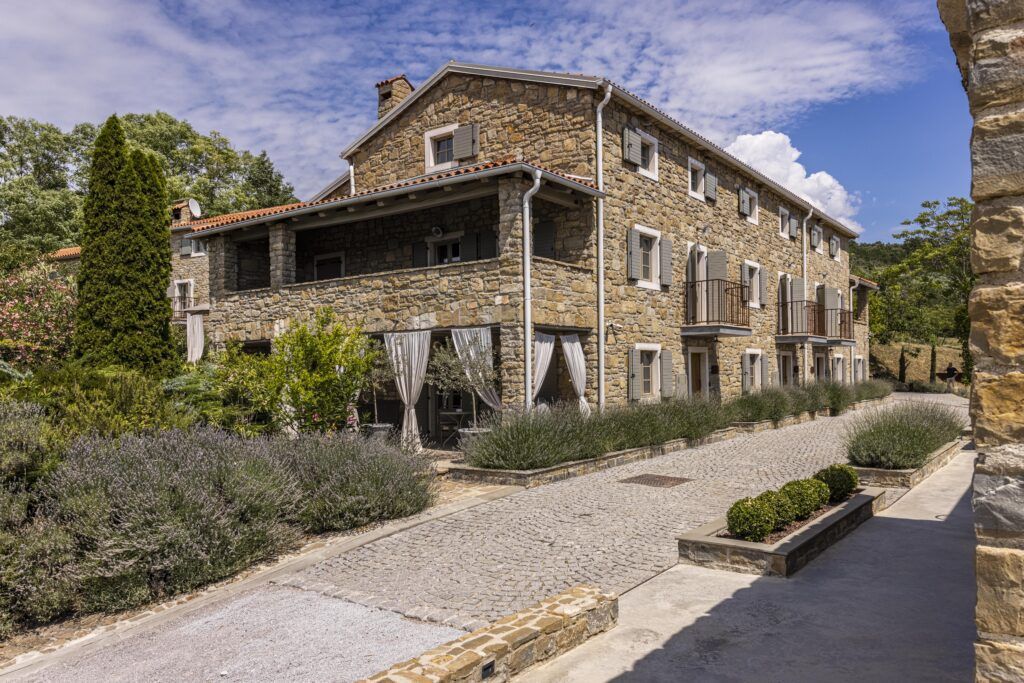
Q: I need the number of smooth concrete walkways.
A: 1